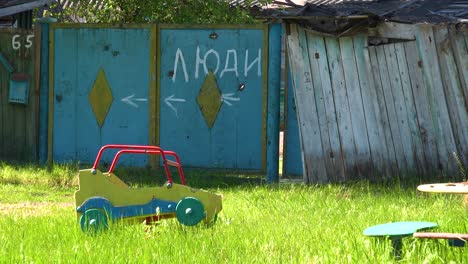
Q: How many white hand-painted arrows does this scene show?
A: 3